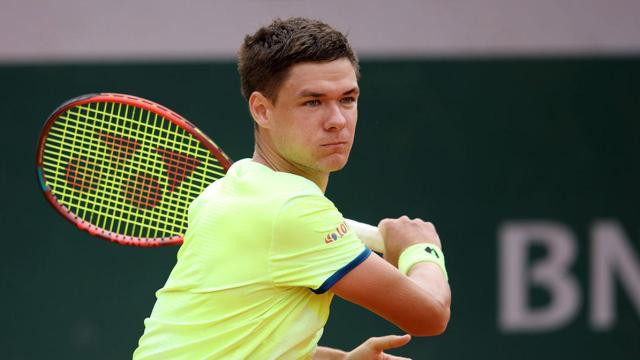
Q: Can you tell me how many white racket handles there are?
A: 1